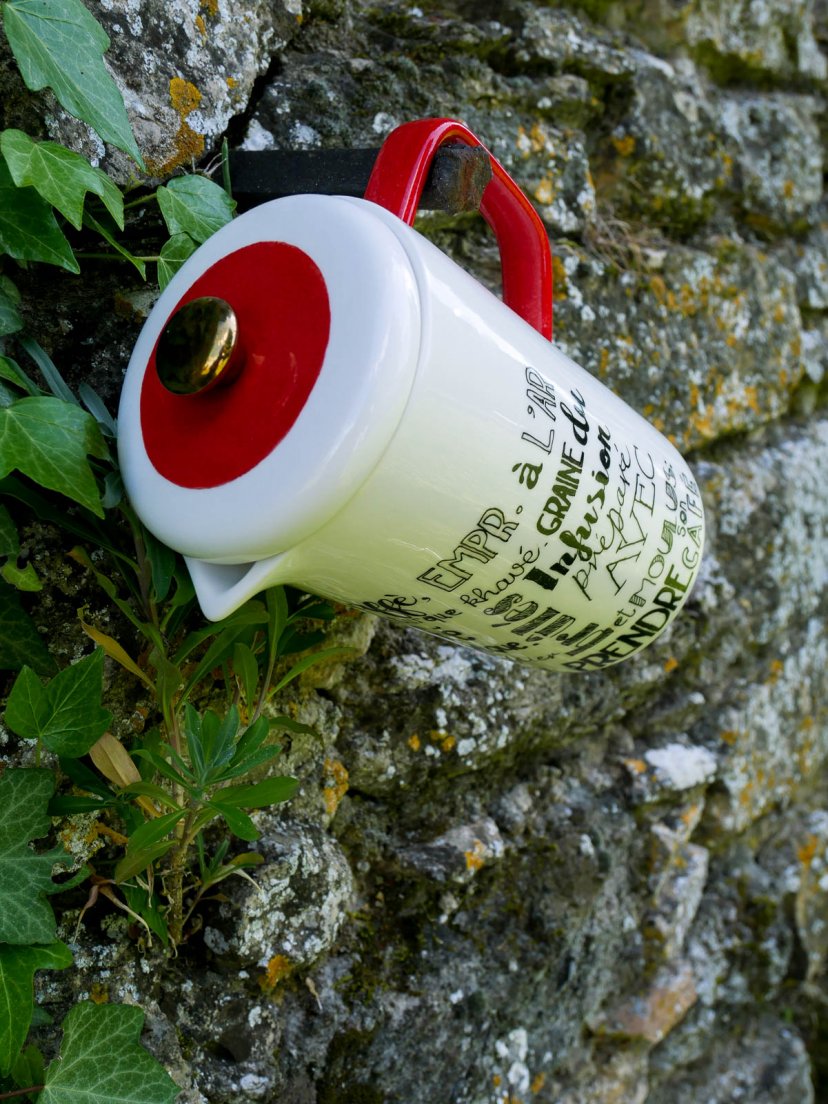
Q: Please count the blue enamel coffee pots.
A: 0